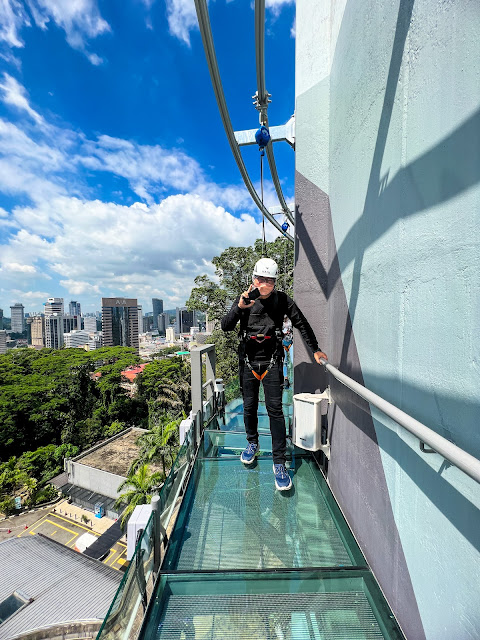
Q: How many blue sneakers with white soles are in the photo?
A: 2